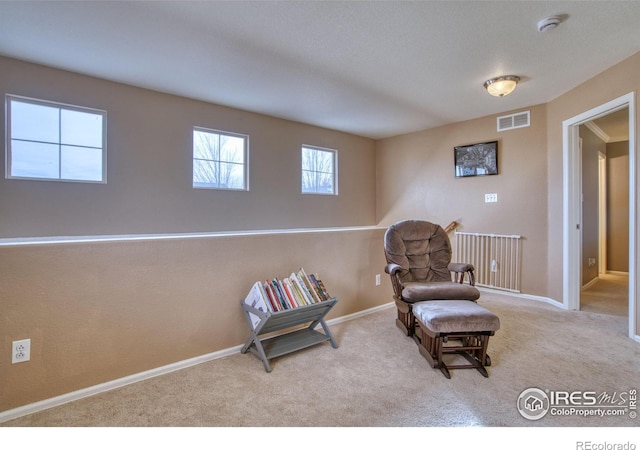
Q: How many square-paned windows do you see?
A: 3